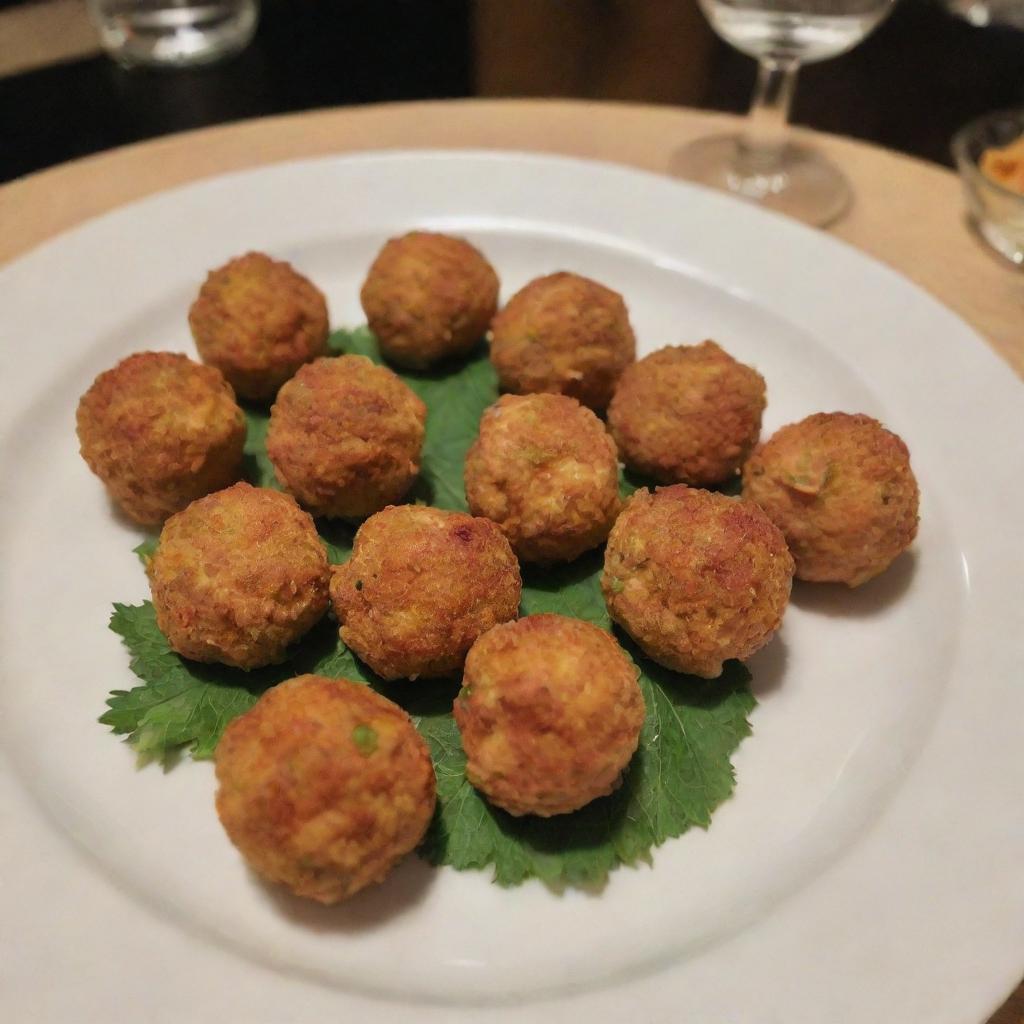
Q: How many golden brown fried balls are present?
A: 13